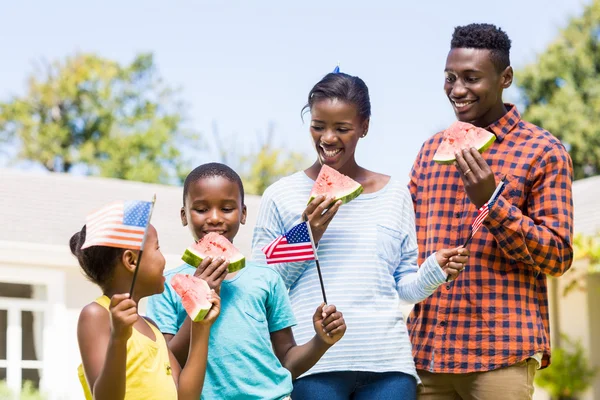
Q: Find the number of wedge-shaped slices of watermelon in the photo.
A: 4